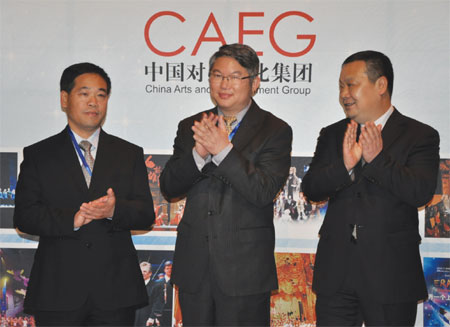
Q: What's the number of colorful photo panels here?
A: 8